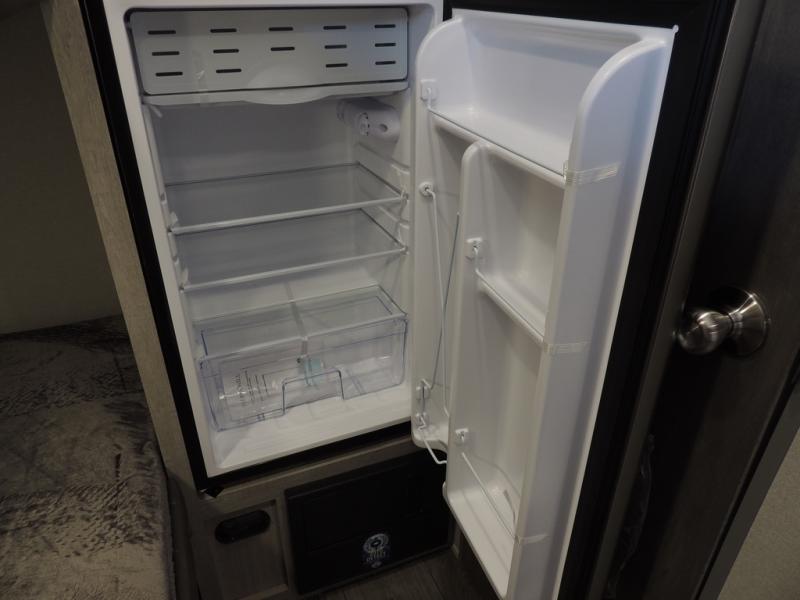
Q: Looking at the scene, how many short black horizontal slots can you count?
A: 14